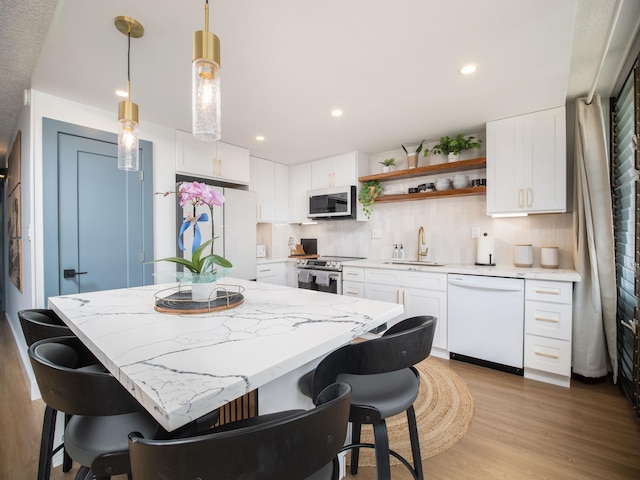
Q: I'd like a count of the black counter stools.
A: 4